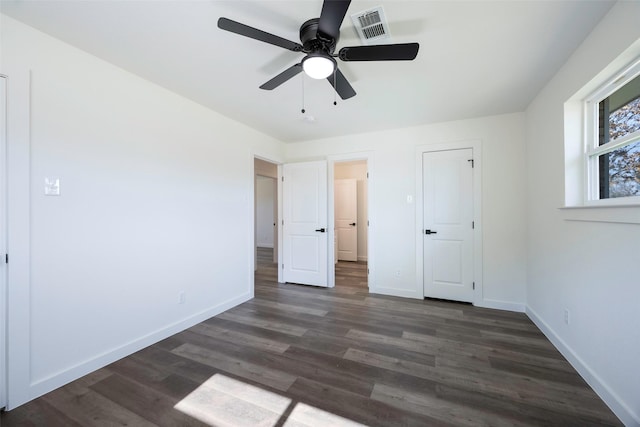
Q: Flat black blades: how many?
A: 5